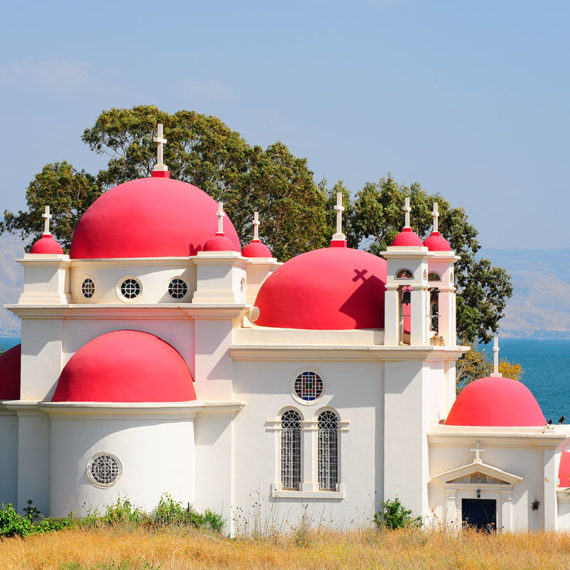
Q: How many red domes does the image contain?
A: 11